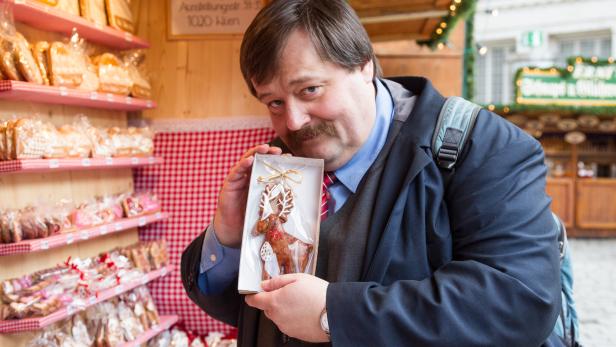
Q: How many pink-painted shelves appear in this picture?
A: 6